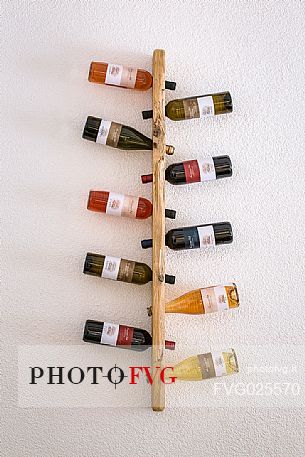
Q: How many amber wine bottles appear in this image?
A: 1